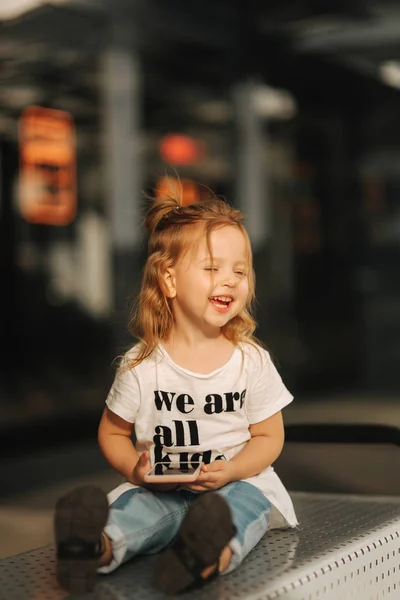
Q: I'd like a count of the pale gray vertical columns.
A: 2